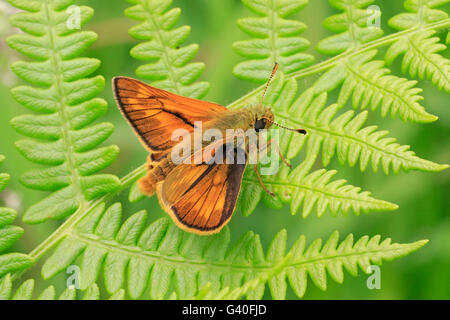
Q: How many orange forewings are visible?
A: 2